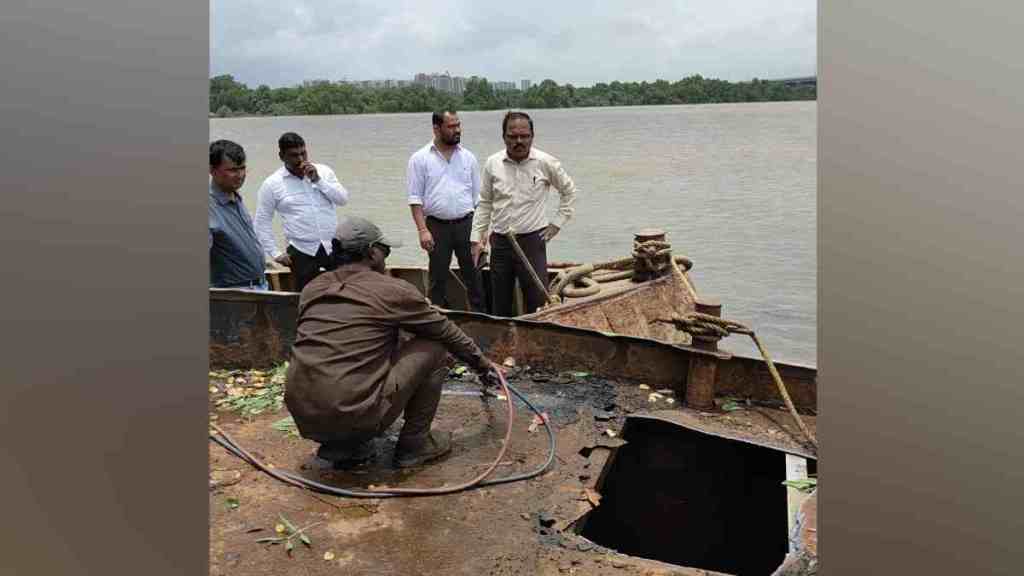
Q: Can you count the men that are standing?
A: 4